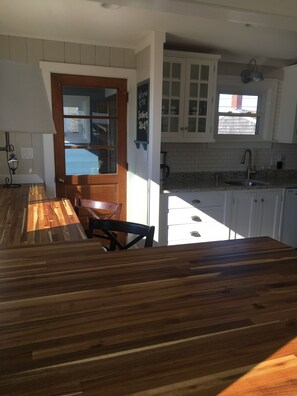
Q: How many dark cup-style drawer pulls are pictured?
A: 3